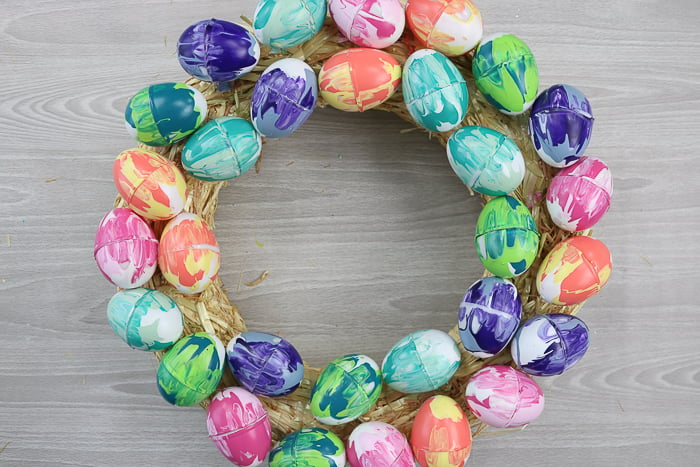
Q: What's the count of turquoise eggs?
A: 6